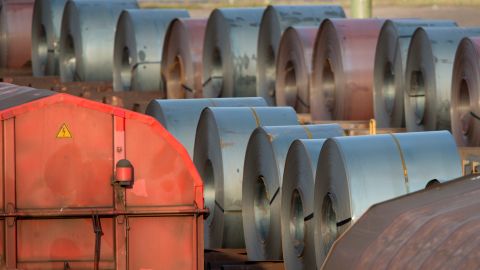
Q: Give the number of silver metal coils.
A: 12